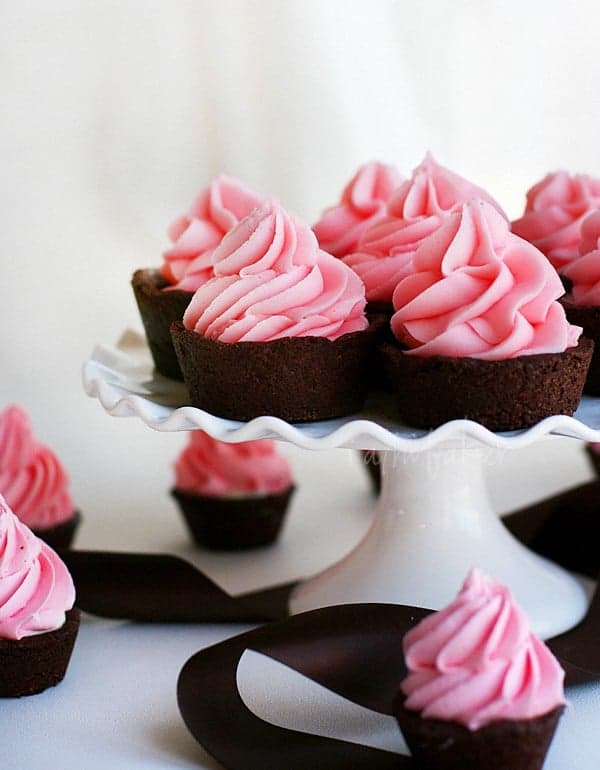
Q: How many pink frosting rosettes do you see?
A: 11